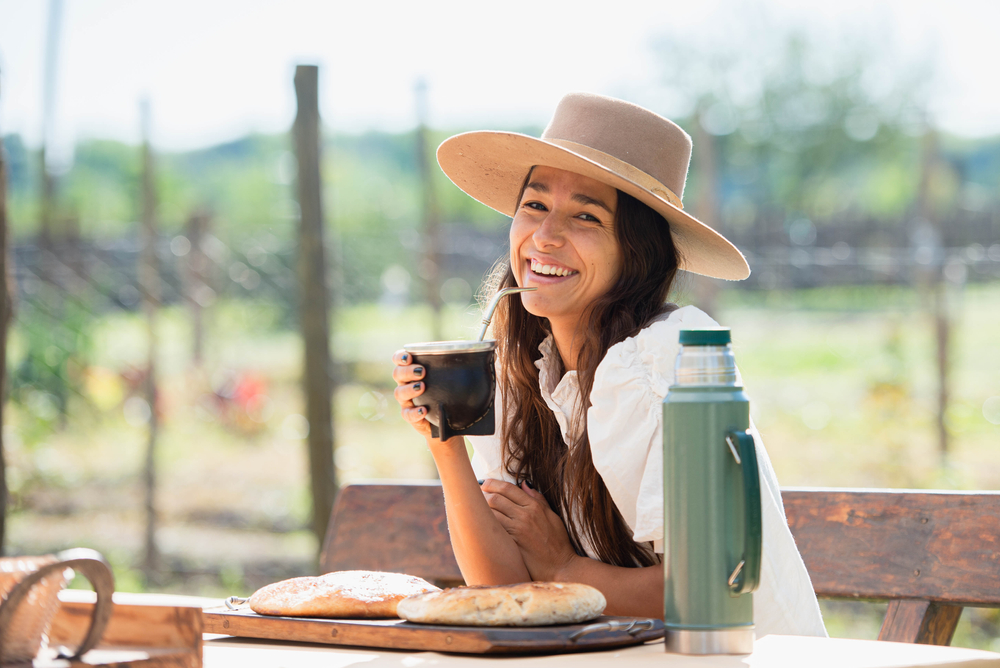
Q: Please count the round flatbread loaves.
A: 2